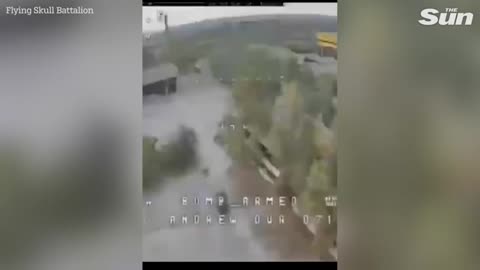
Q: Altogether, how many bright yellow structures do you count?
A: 1